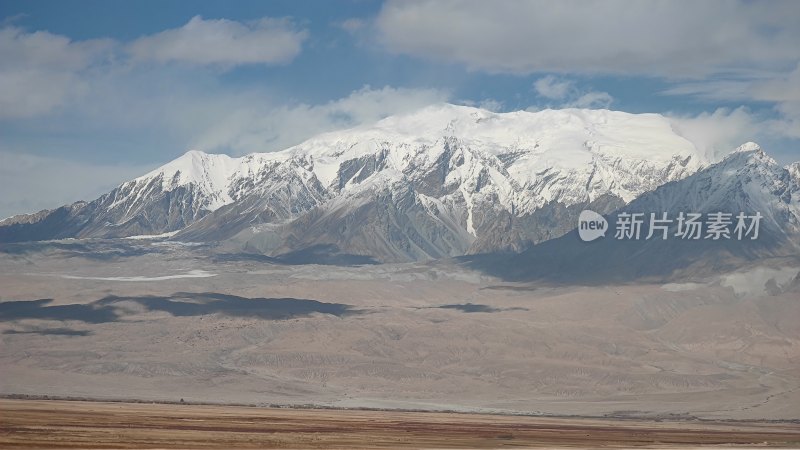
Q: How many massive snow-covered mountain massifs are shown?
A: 1